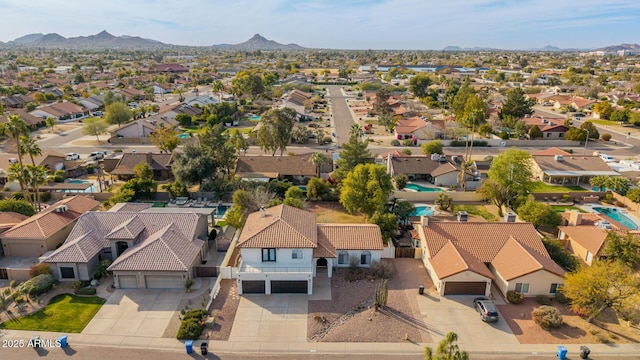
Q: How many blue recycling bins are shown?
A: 3